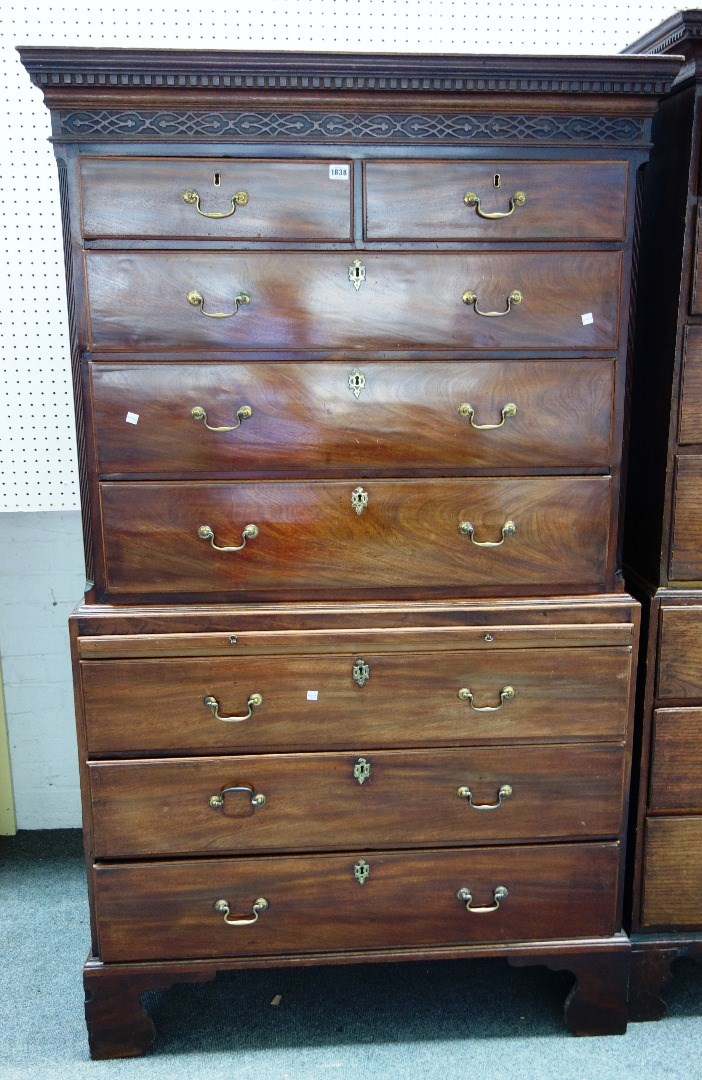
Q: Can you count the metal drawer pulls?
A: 14